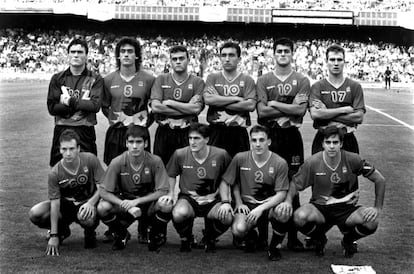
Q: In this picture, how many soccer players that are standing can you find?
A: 6